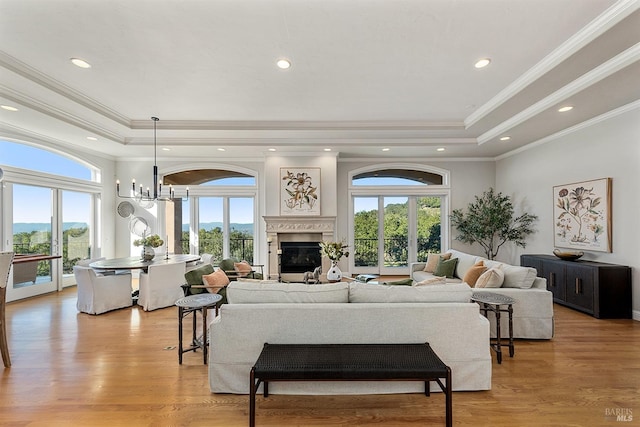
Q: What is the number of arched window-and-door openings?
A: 3